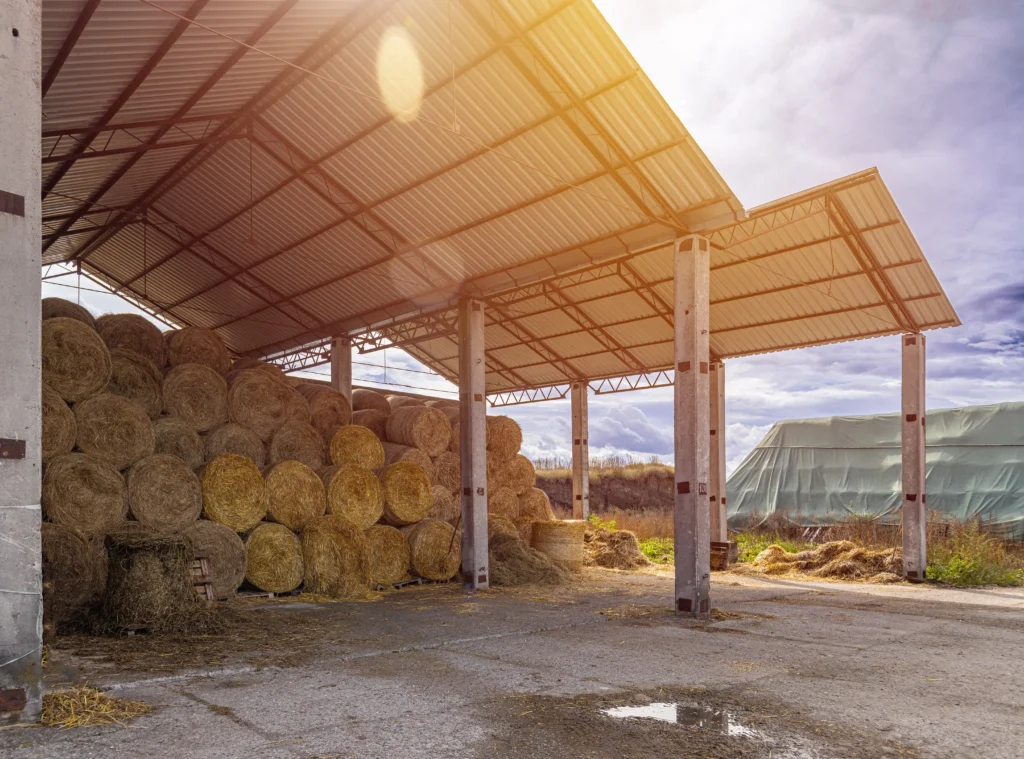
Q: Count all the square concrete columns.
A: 7